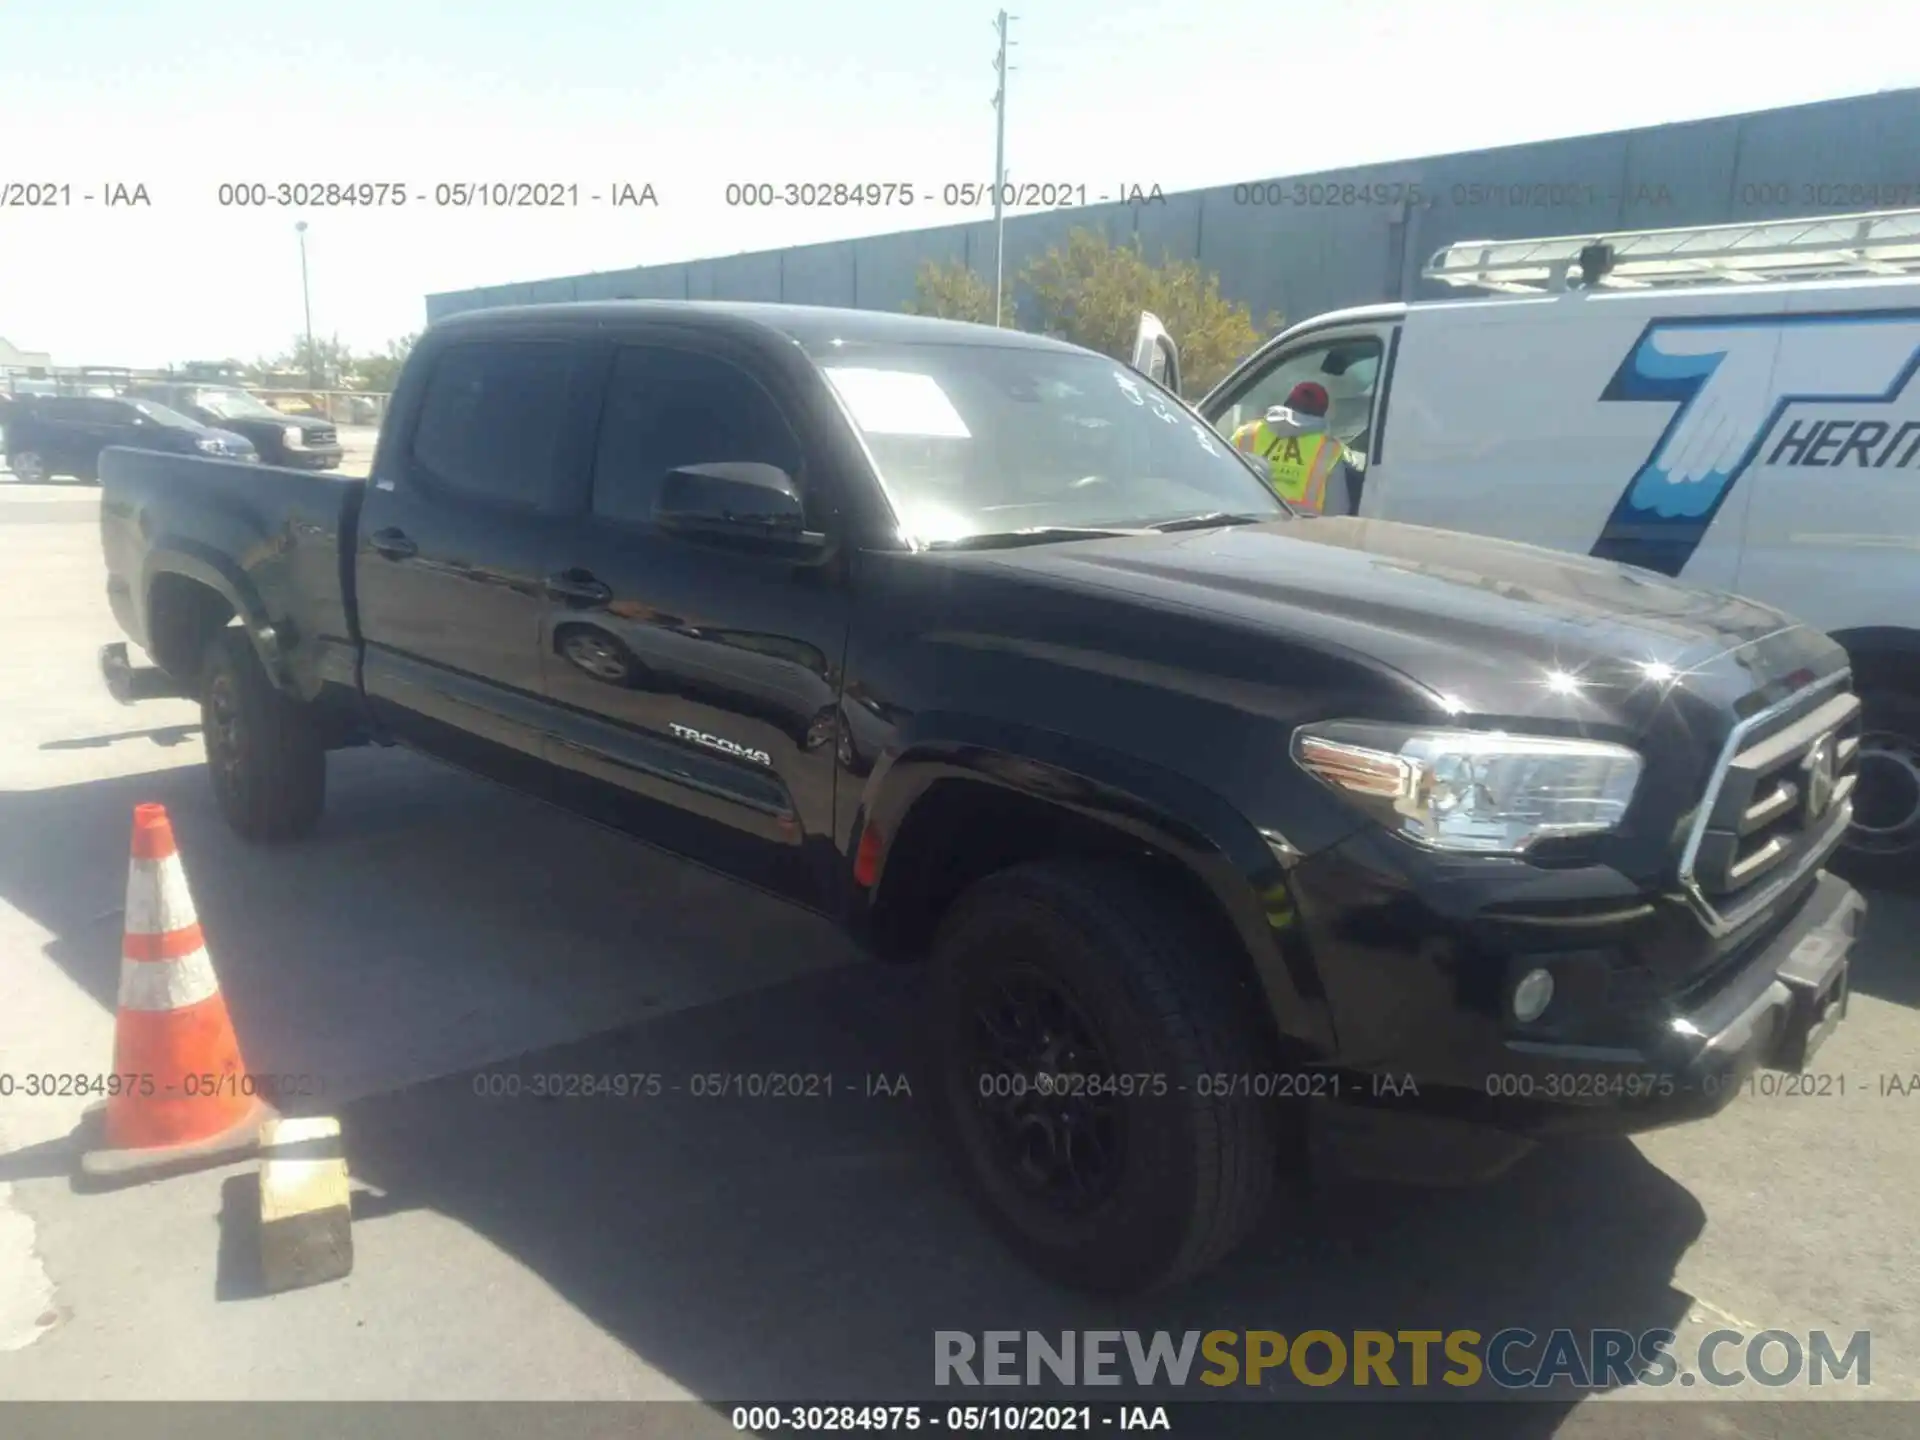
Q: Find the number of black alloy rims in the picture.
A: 2